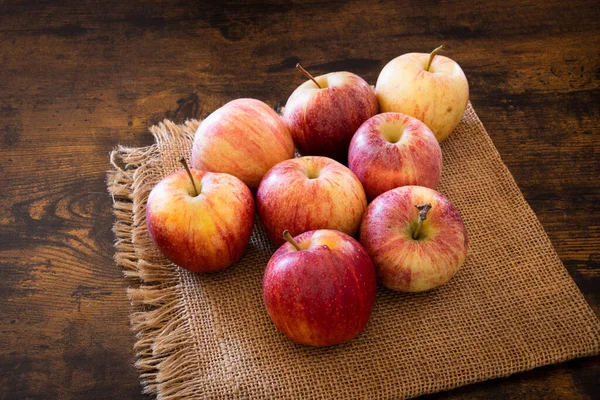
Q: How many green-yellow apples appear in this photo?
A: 1